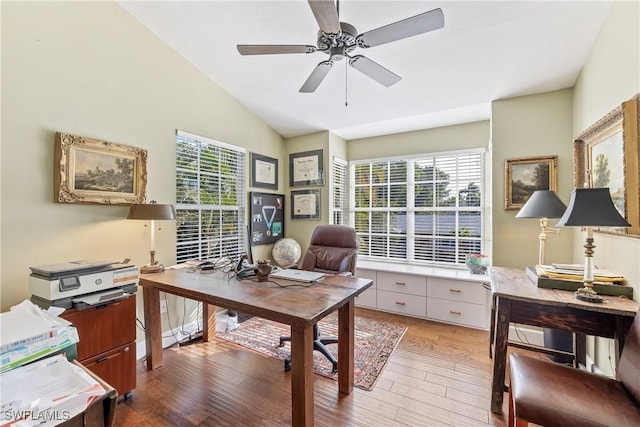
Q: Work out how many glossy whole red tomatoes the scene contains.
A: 0